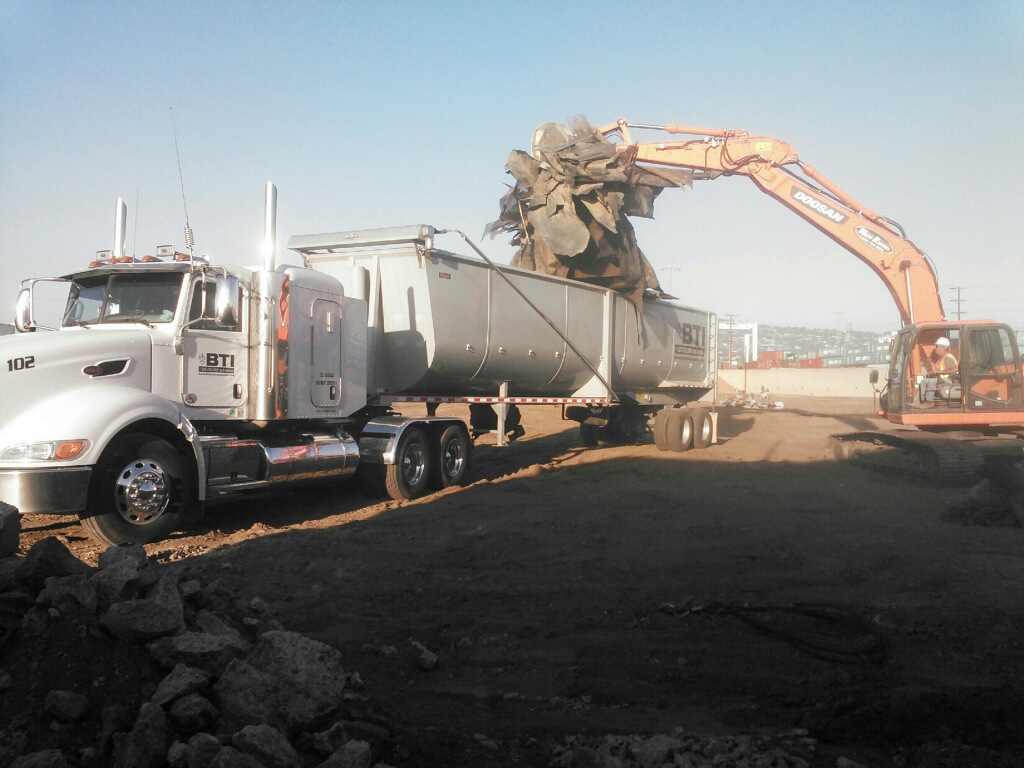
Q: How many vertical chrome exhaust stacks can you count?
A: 2